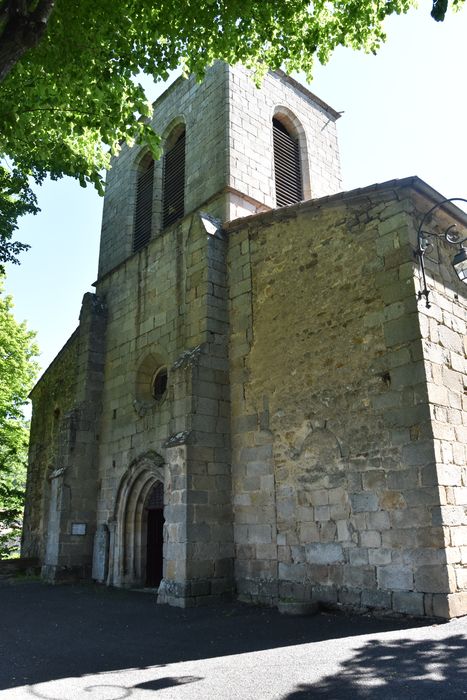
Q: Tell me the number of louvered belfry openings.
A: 3